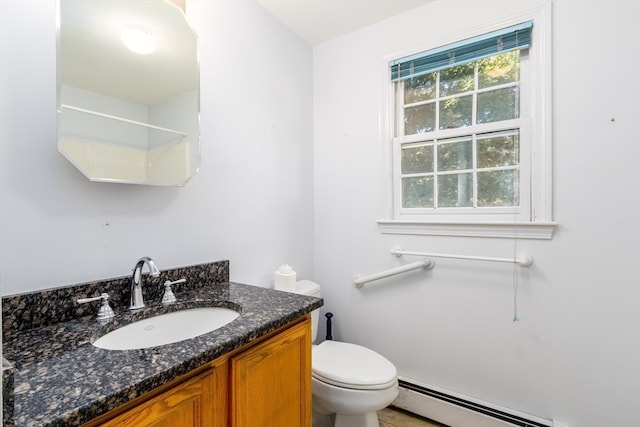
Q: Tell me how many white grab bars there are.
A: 2